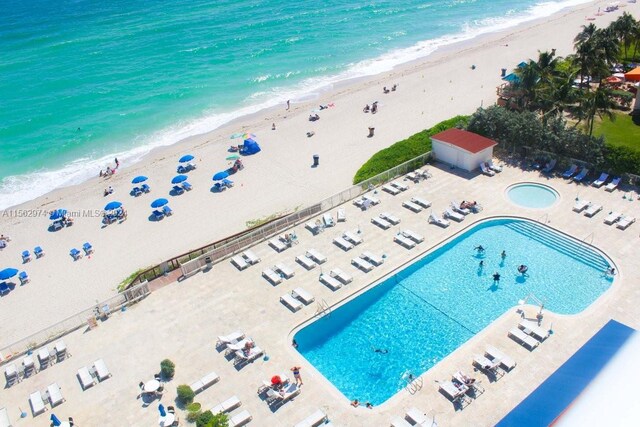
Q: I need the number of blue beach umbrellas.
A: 8